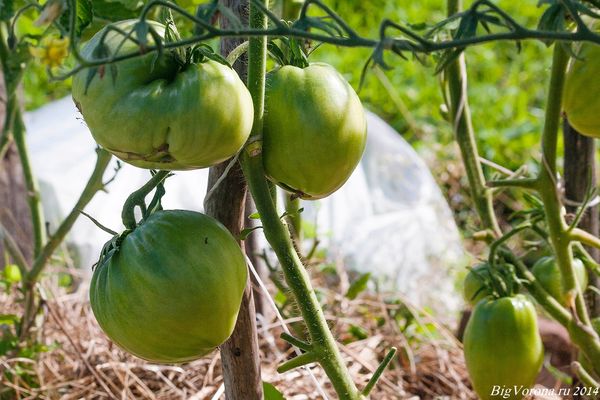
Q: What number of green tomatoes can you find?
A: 7